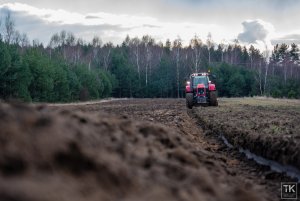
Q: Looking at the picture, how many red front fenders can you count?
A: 2